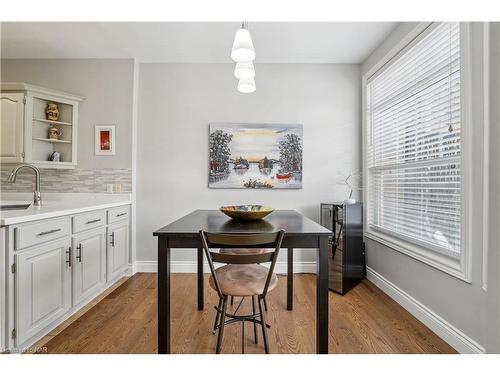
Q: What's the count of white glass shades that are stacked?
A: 3